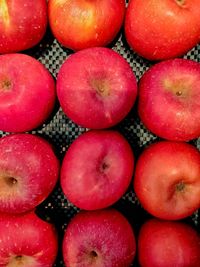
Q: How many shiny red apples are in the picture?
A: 12